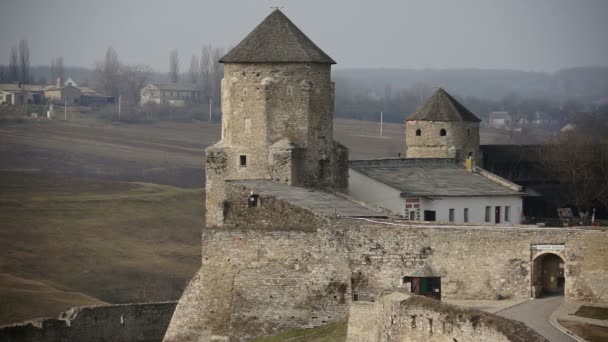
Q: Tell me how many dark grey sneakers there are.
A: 0